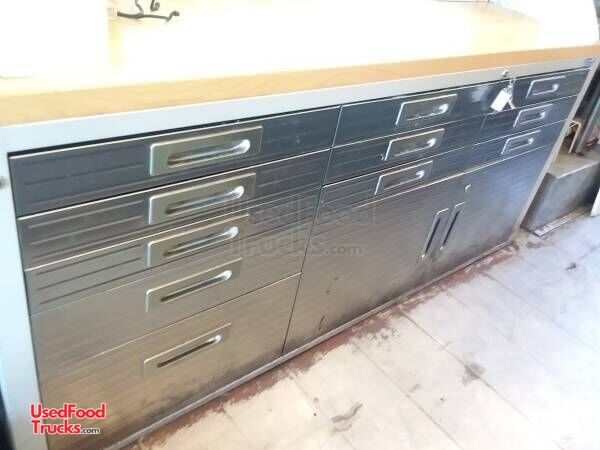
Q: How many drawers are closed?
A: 11